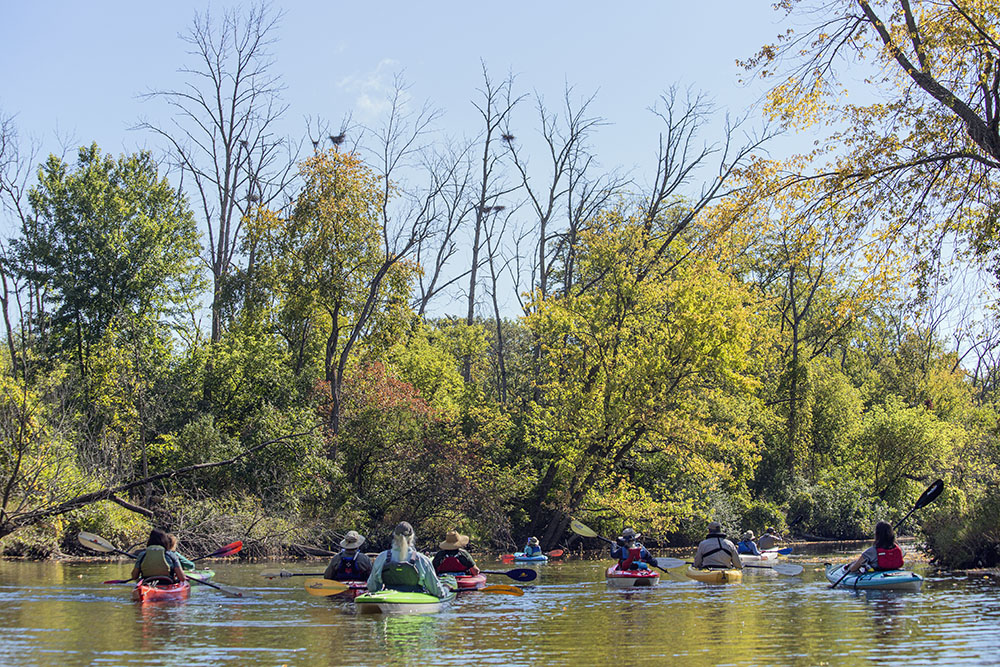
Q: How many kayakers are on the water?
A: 11